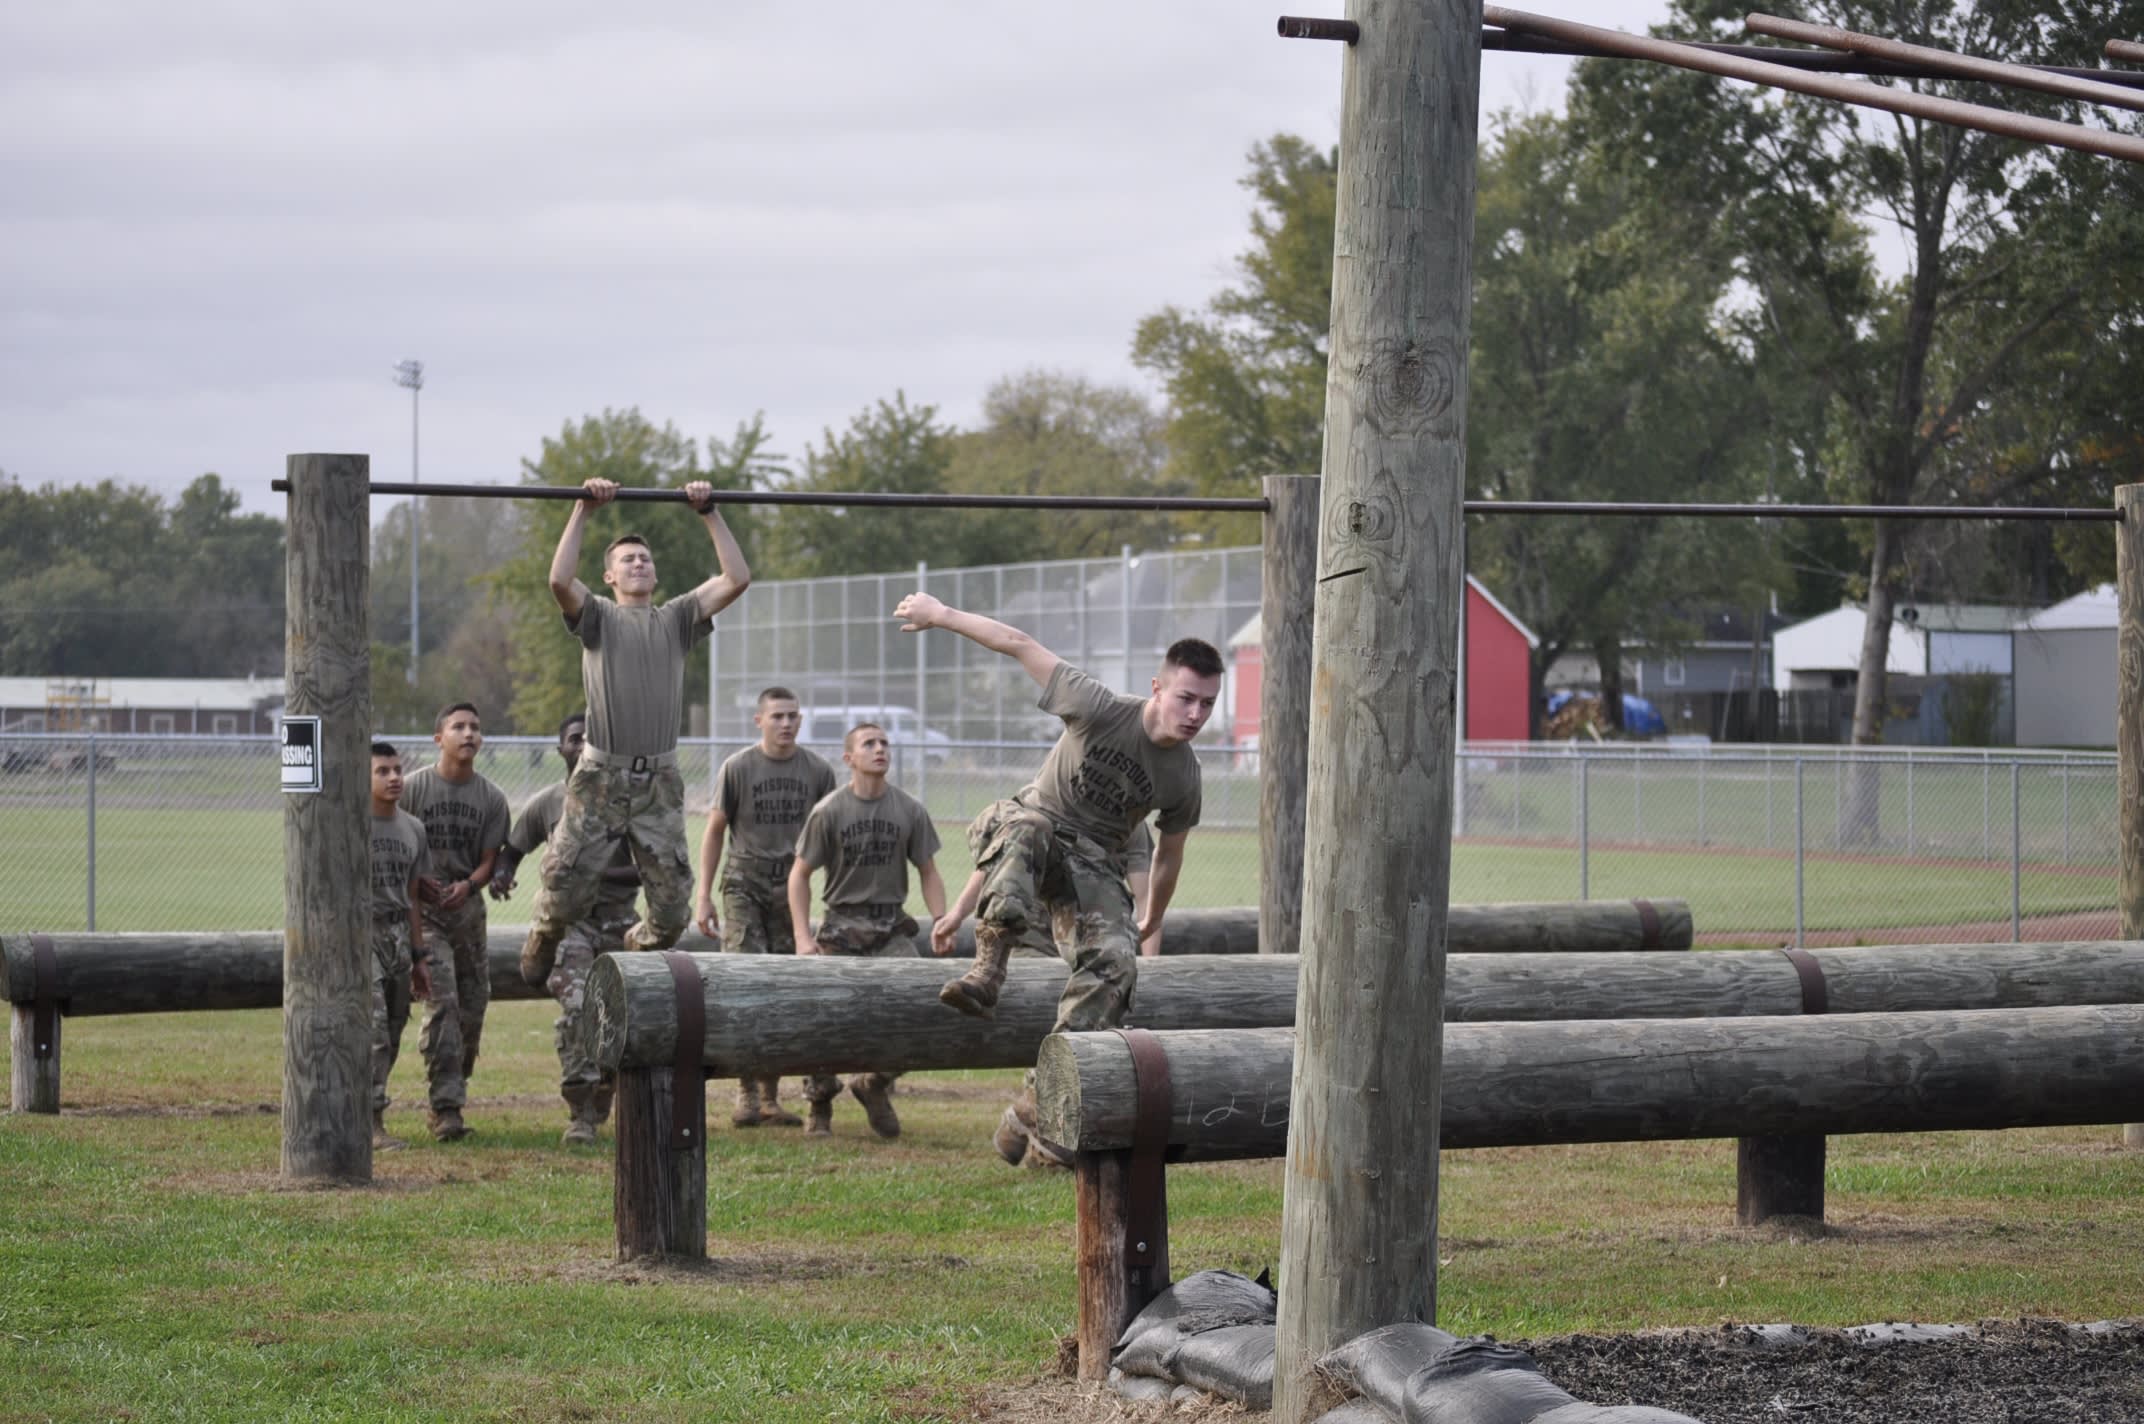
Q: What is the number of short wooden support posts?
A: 4